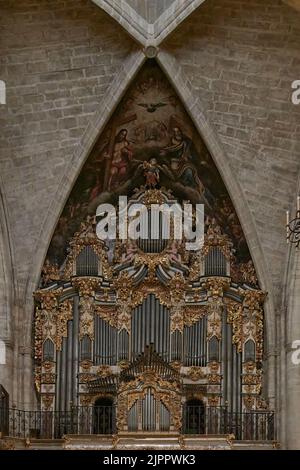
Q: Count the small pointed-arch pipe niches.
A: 6